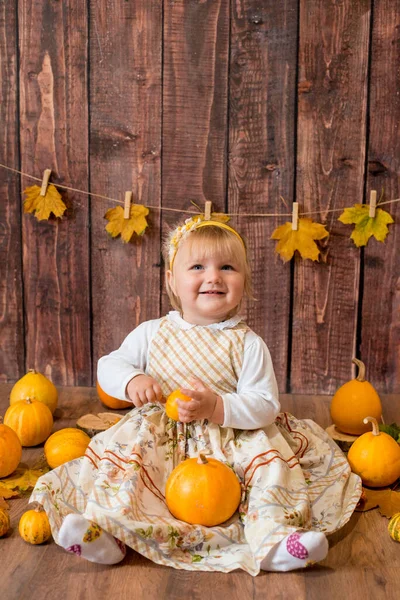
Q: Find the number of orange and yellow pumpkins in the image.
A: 12